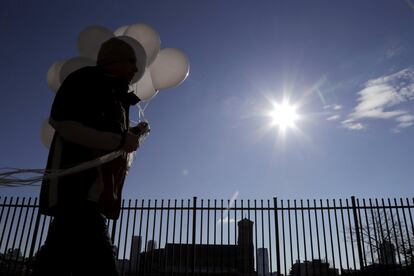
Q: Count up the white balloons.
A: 9